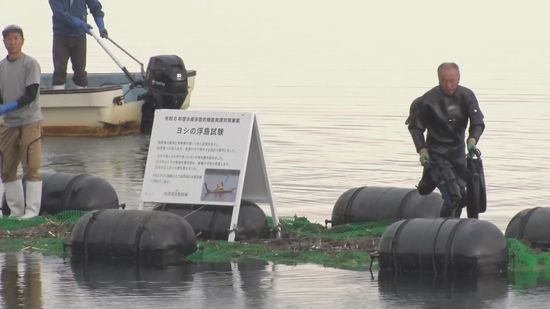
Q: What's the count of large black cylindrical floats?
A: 6